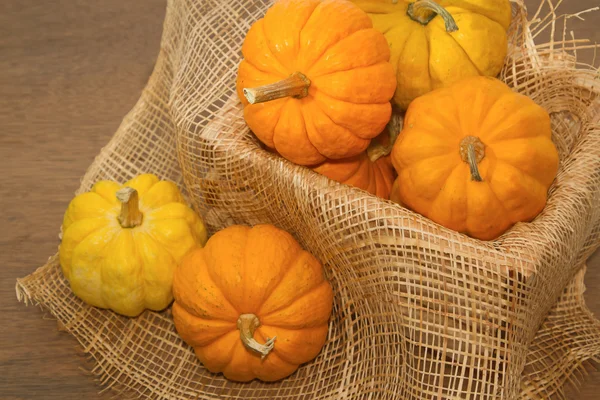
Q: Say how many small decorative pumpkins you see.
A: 6